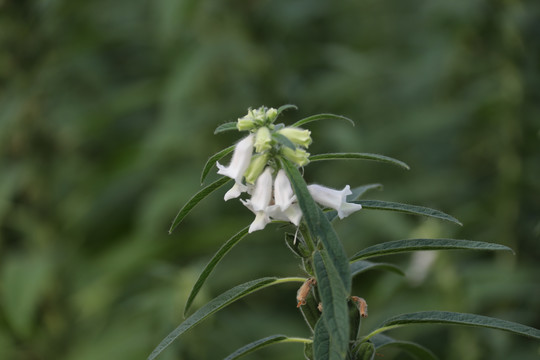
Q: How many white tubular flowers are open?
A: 4